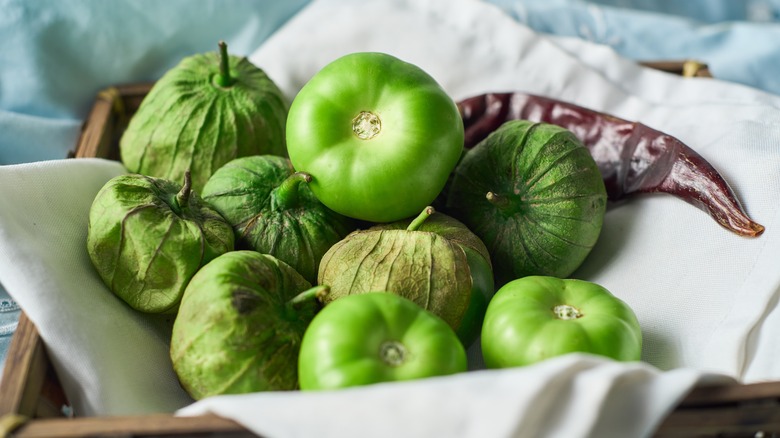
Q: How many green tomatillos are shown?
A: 9